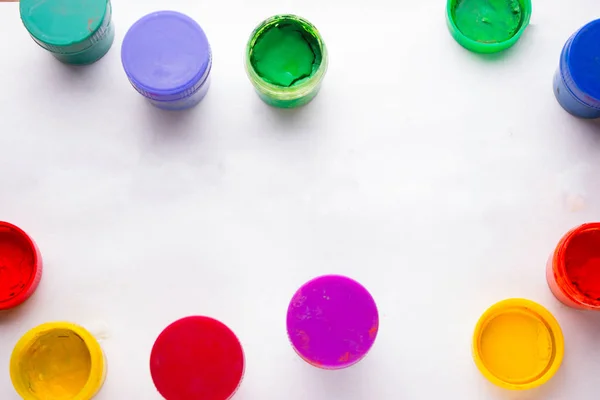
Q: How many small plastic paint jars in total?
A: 11